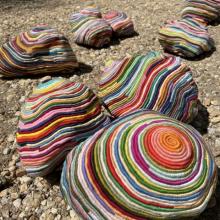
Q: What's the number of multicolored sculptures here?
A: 9